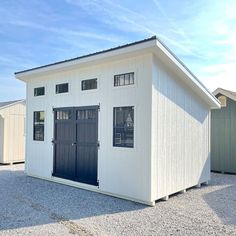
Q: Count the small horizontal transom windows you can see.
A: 4